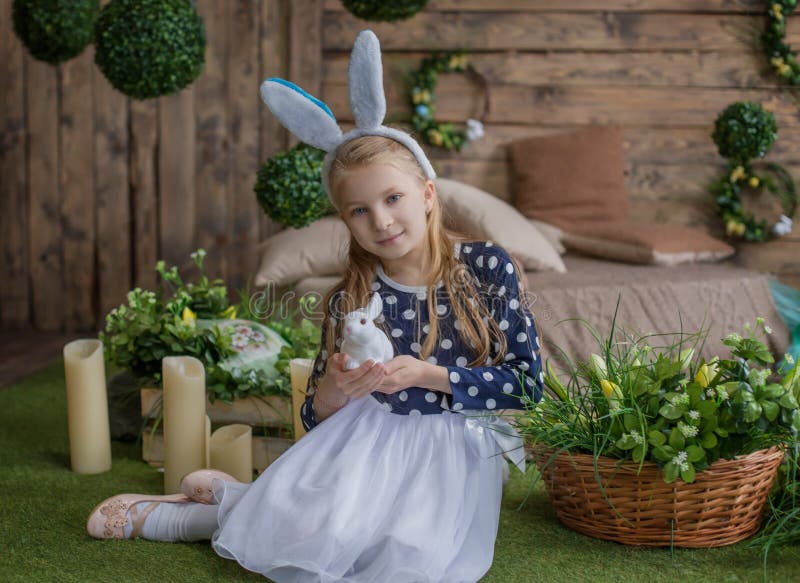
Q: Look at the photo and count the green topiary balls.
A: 5